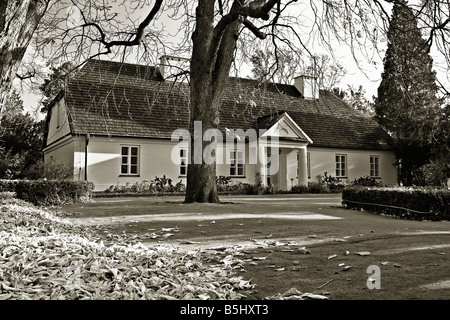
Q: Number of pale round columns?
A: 2